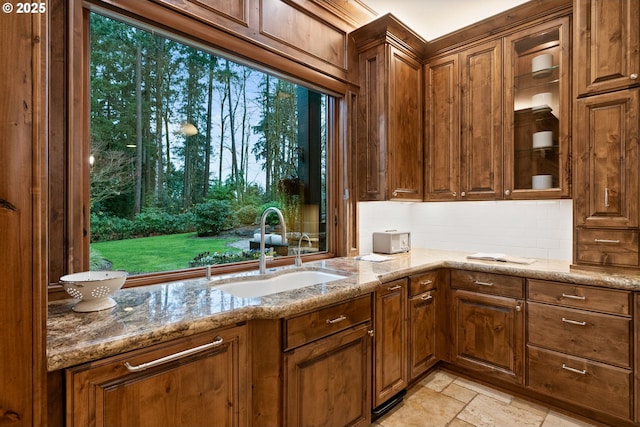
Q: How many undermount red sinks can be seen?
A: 0